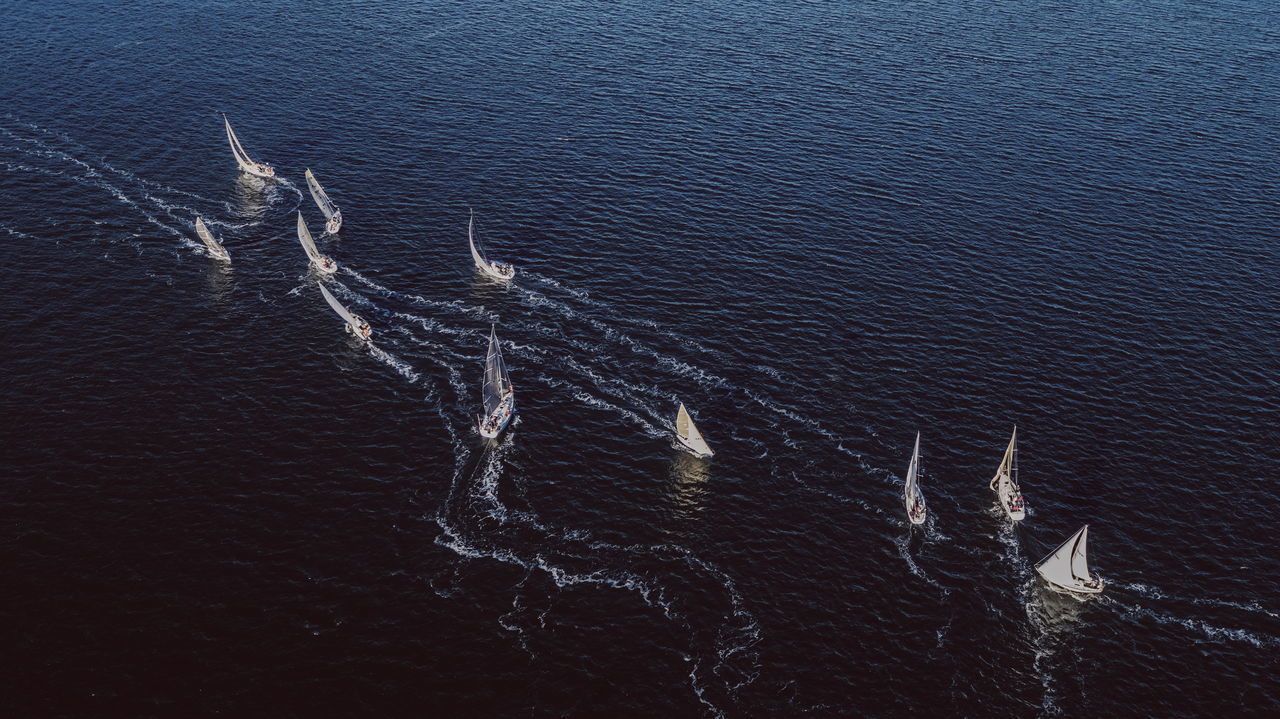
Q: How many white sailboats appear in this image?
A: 11